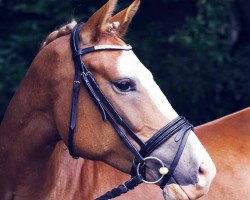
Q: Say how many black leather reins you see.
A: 1